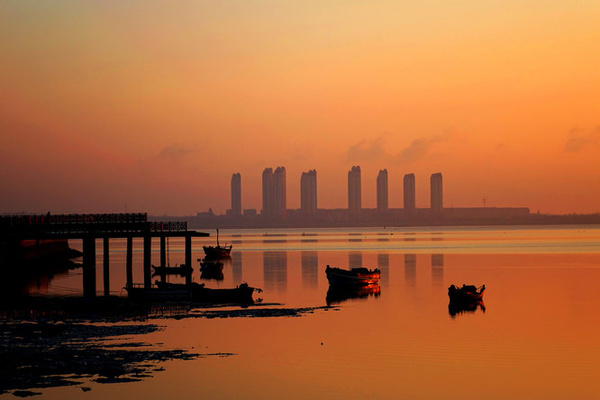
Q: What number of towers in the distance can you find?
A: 8